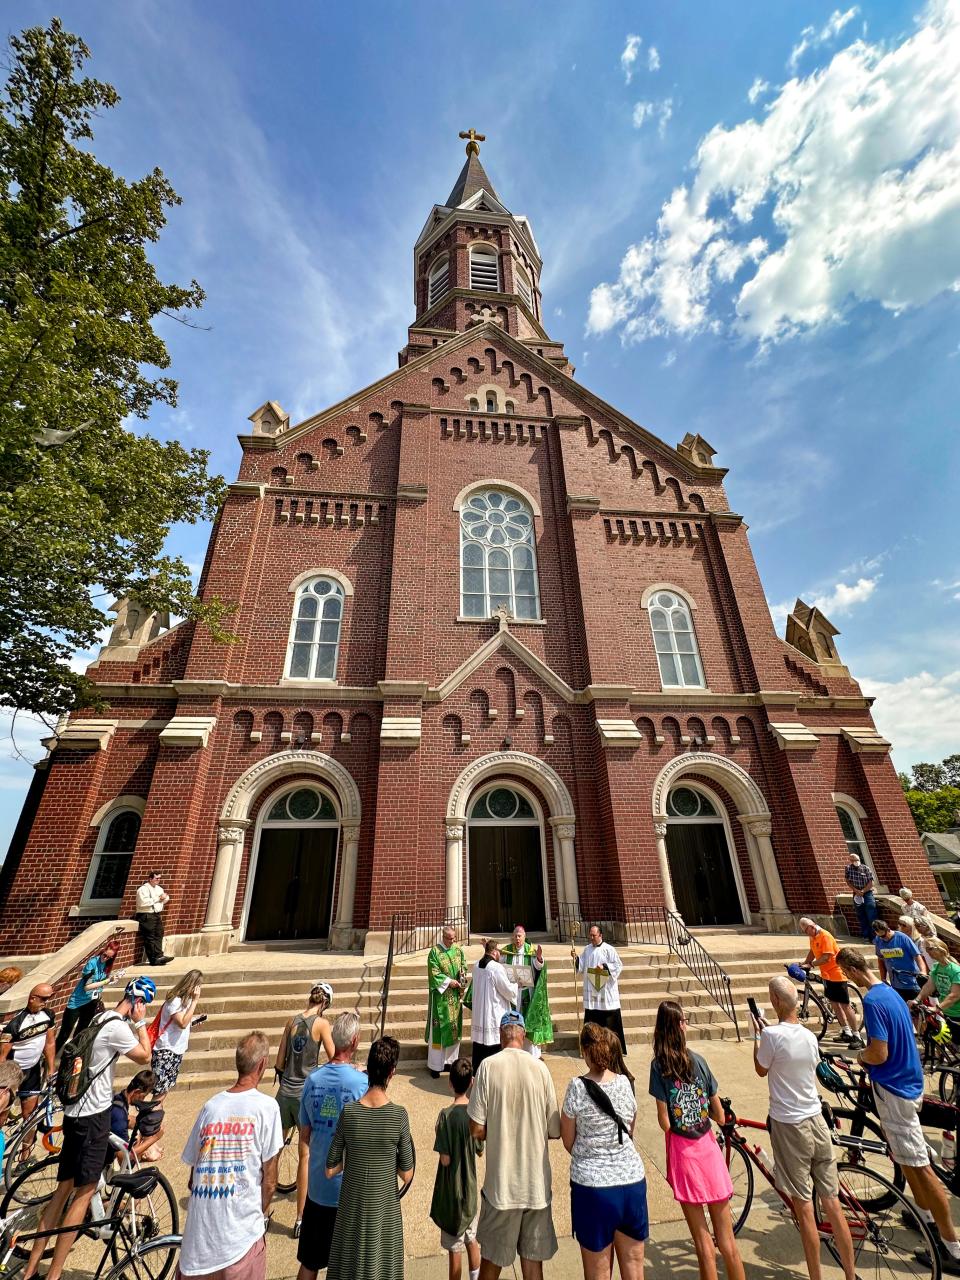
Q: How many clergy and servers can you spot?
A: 4